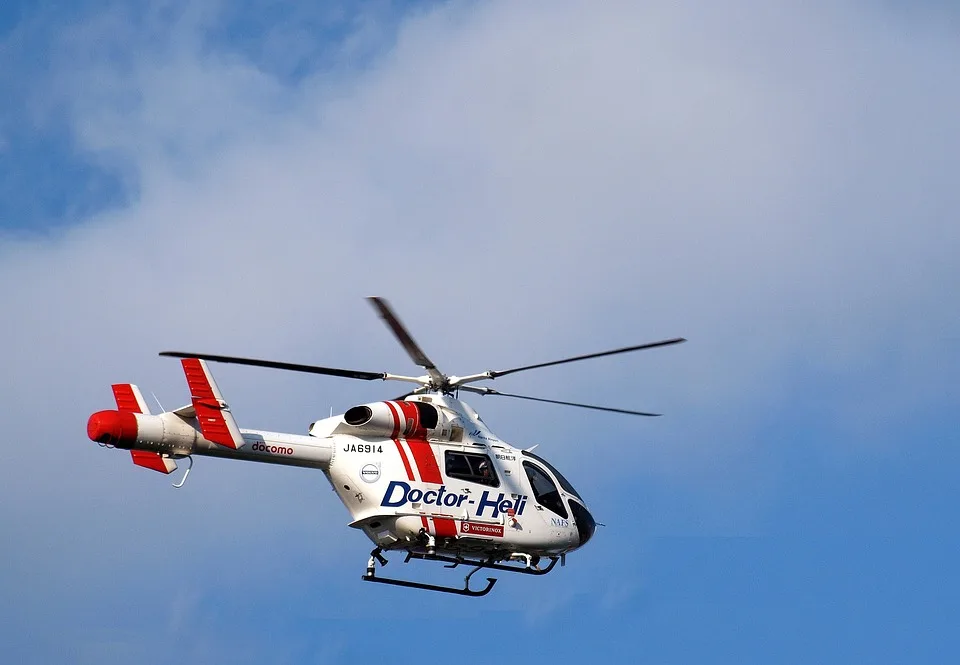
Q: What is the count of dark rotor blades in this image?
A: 5